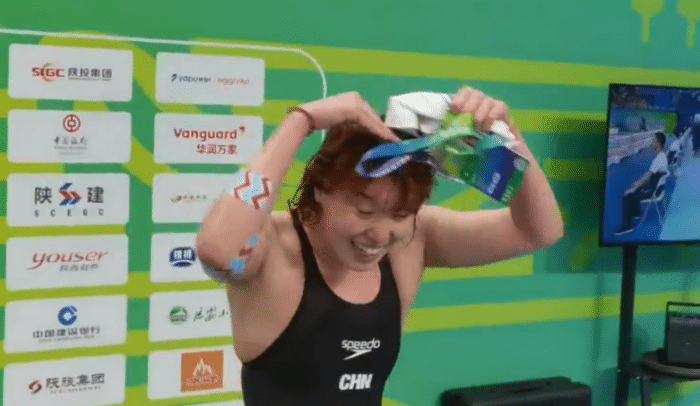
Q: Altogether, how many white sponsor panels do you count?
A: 12